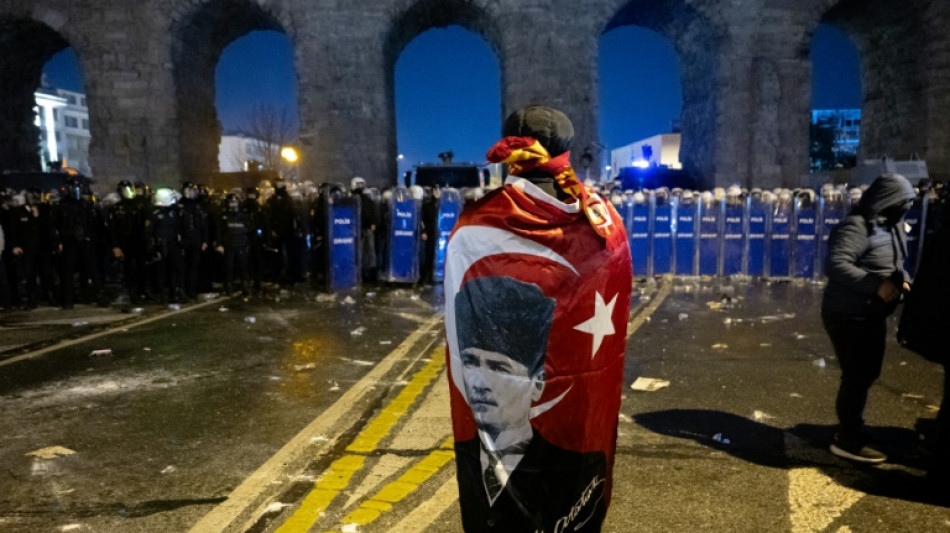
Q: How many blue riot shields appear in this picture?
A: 14